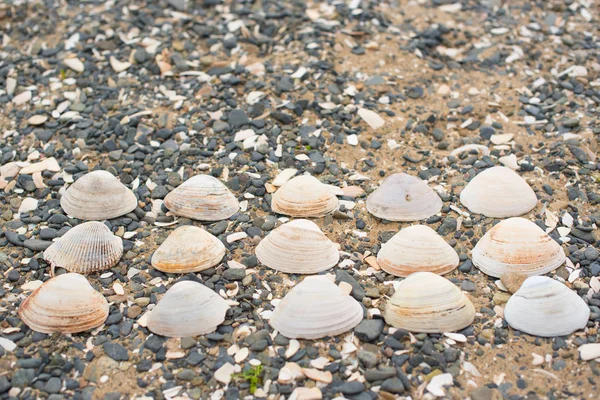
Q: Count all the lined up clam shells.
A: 15